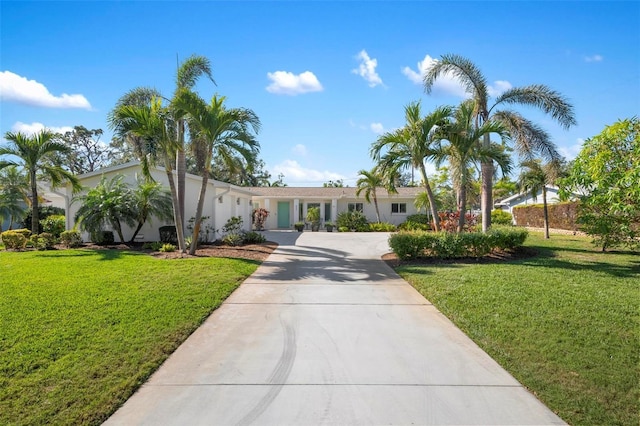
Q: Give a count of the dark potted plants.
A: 3